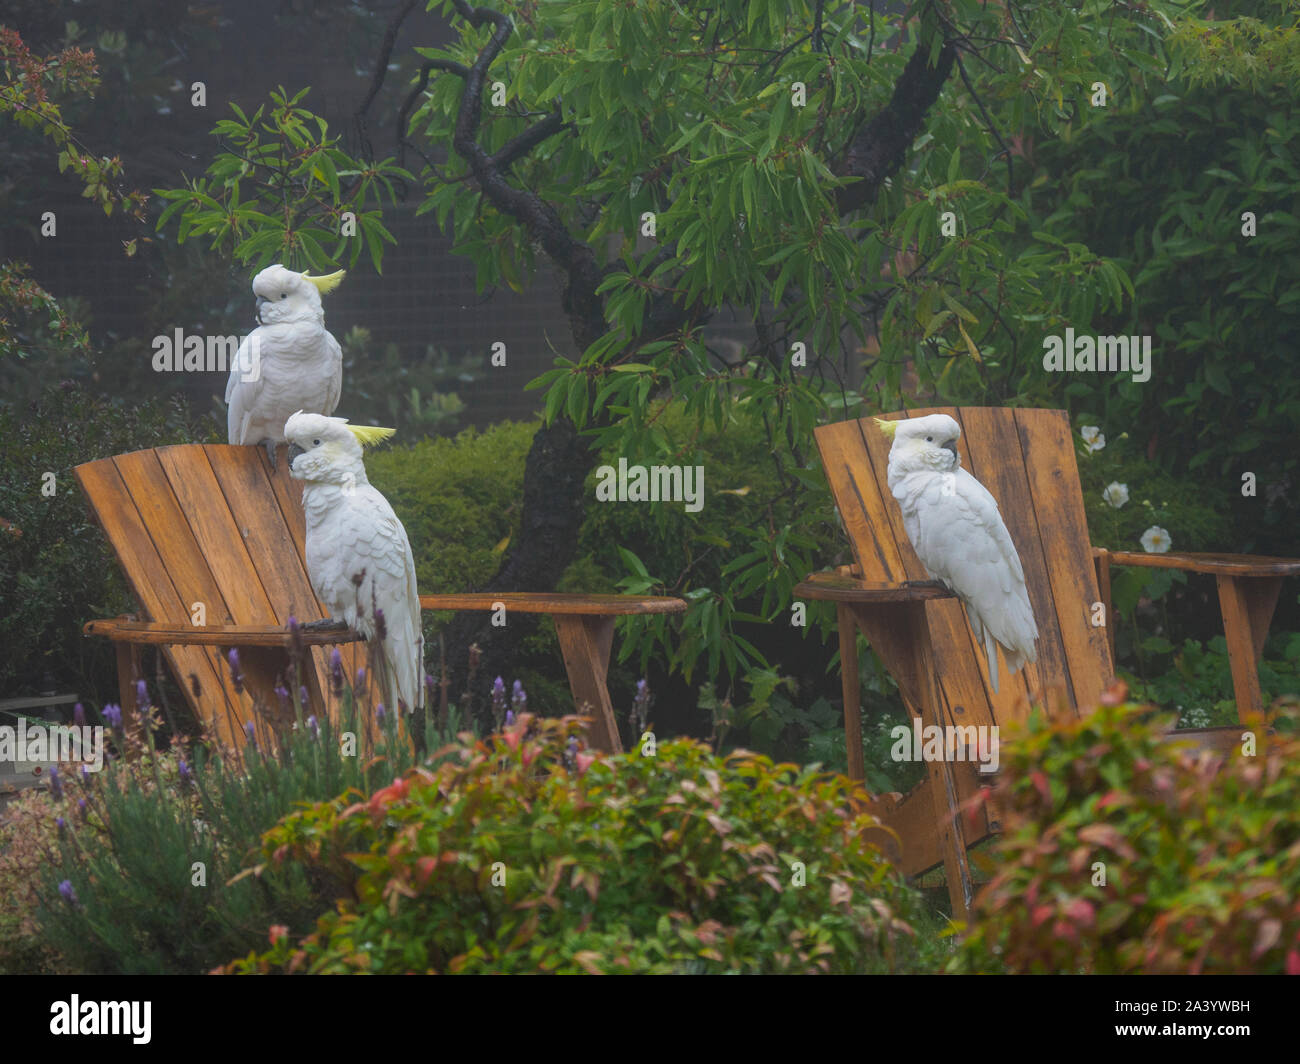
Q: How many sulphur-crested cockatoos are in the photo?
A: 3